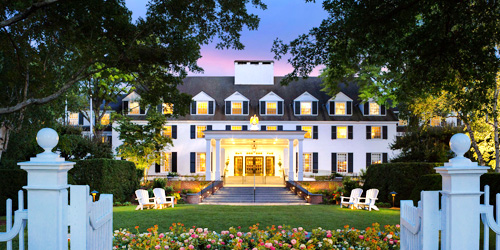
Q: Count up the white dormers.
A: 8